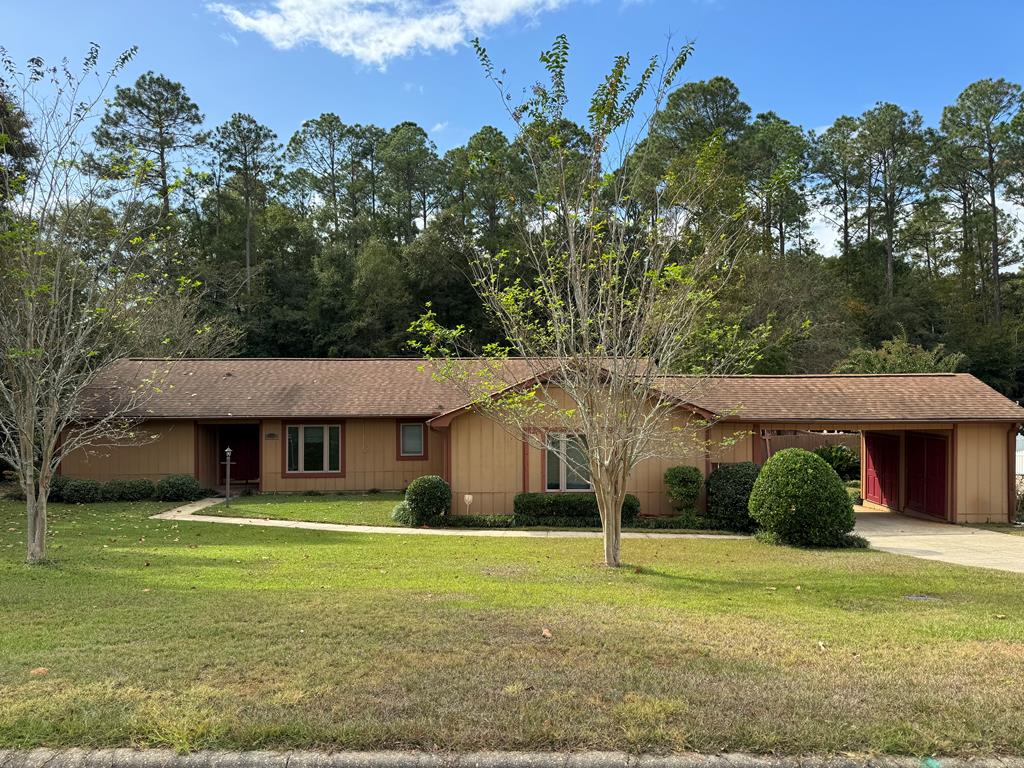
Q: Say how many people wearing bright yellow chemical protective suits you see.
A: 0